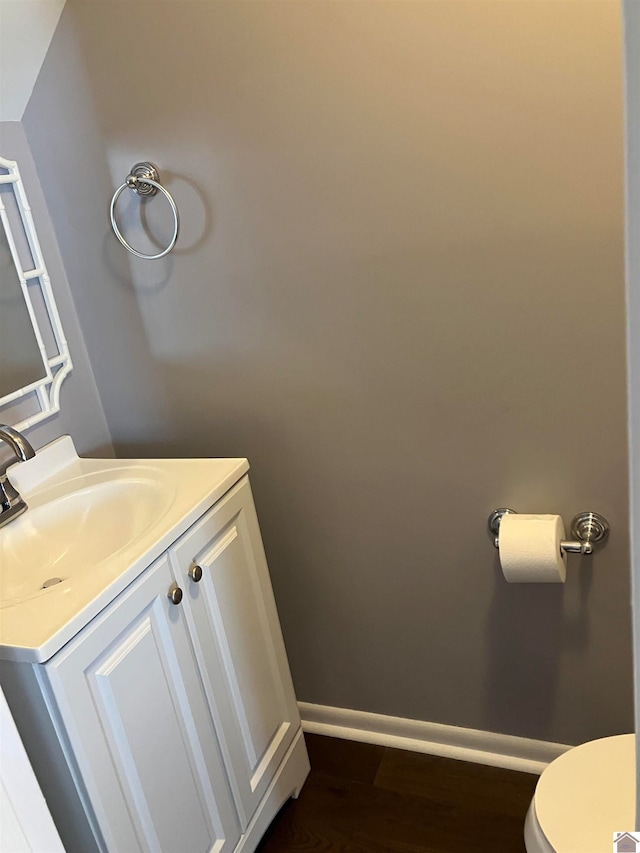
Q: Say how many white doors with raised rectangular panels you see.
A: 2